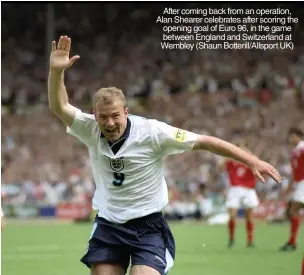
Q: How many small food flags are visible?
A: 0